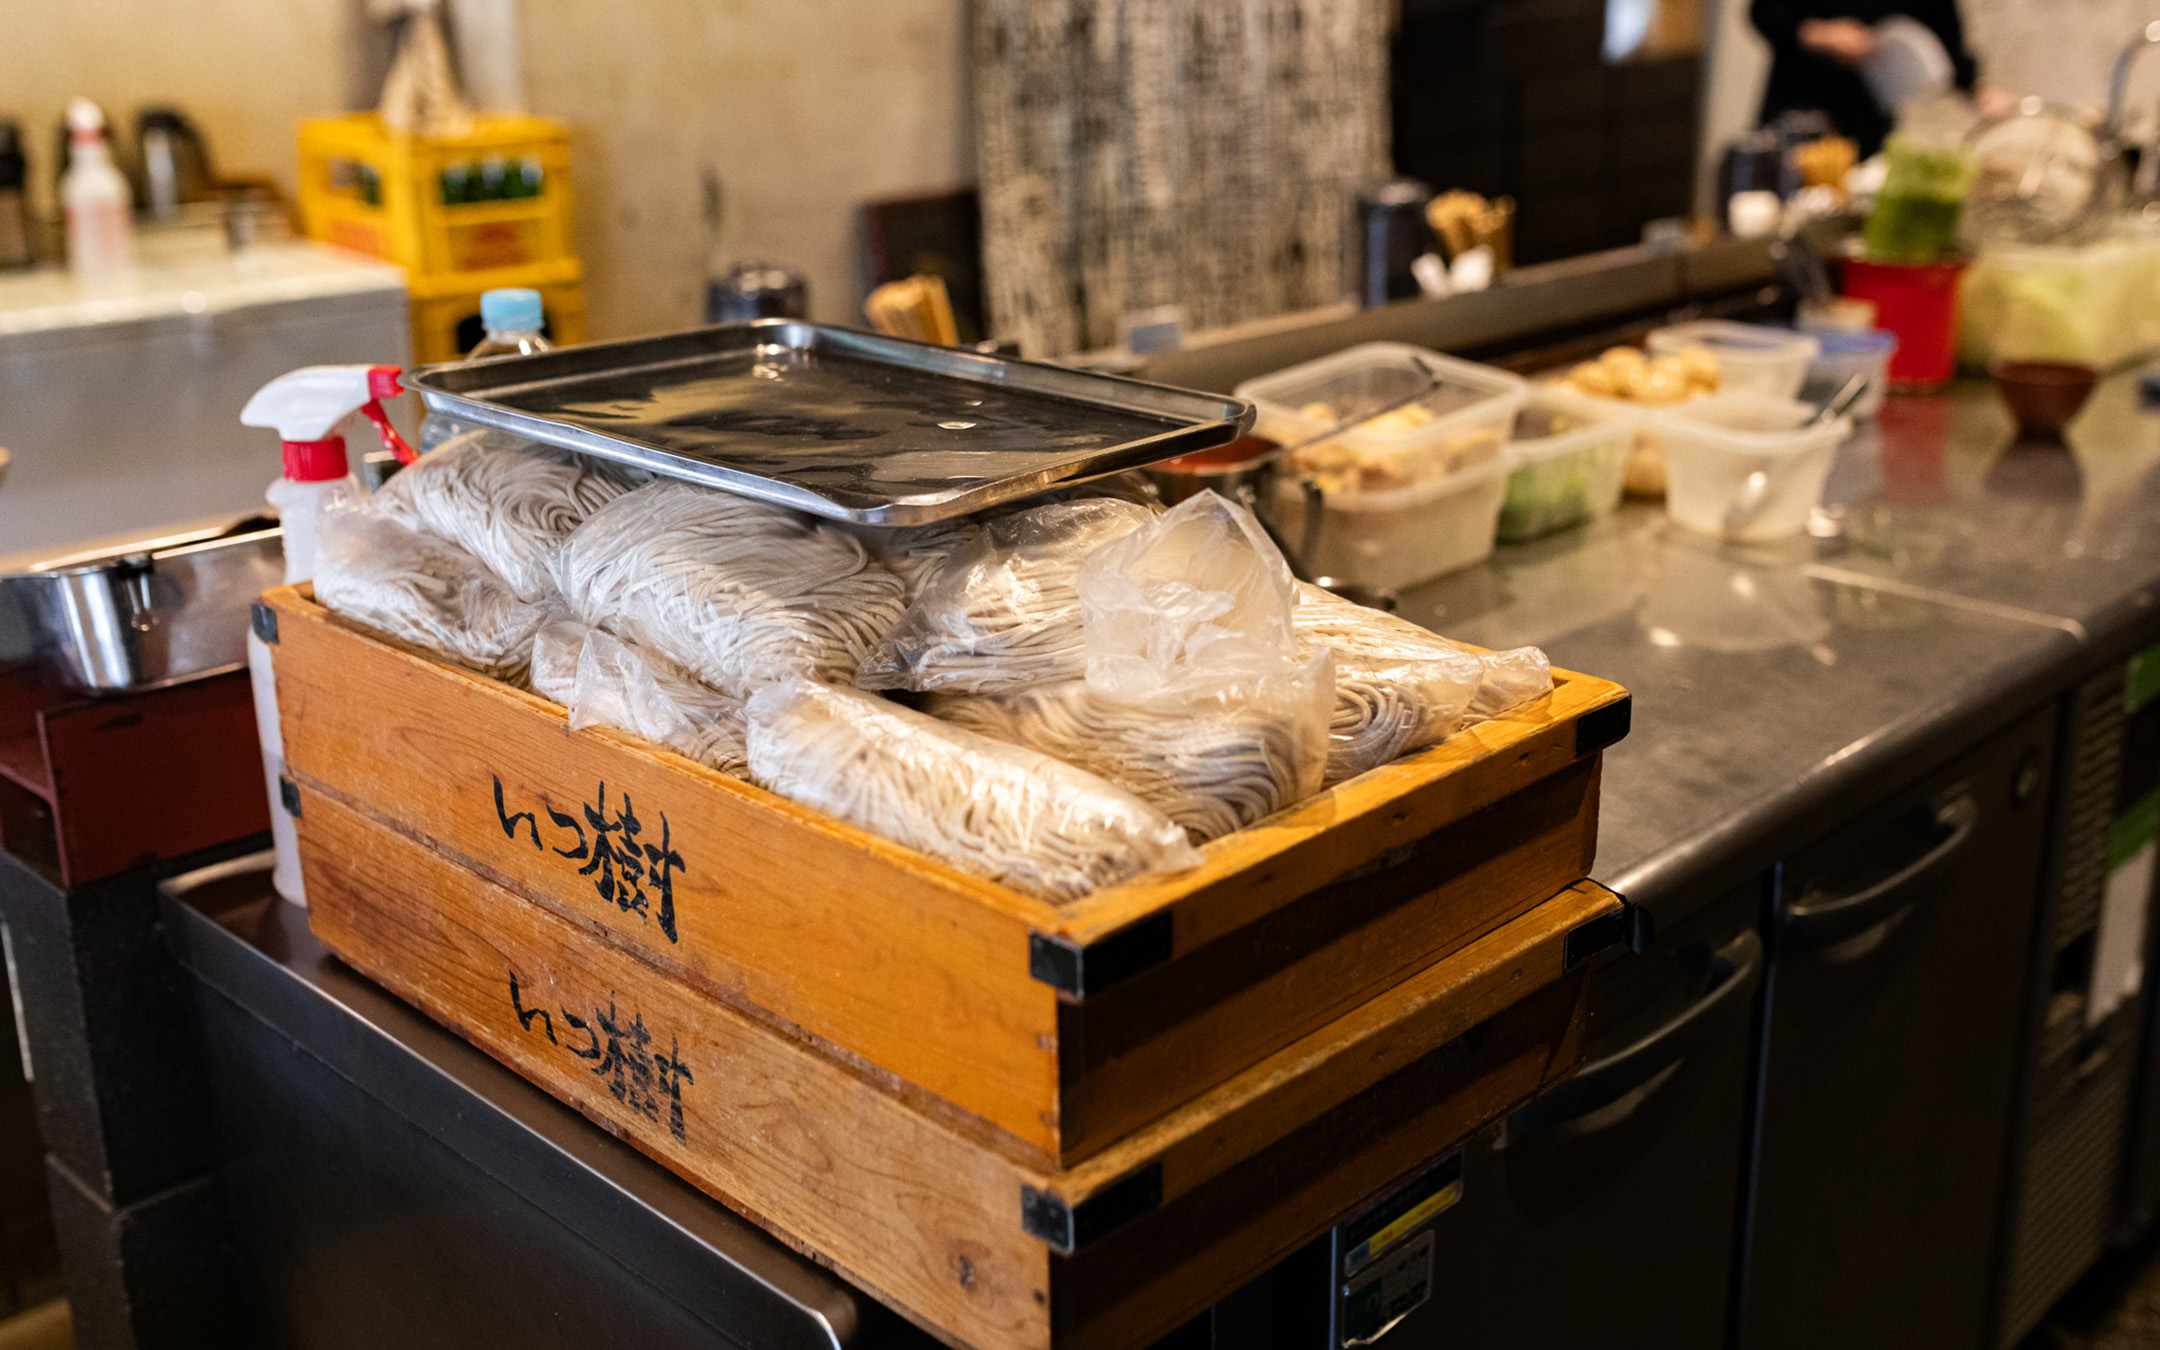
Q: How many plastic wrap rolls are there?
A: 0